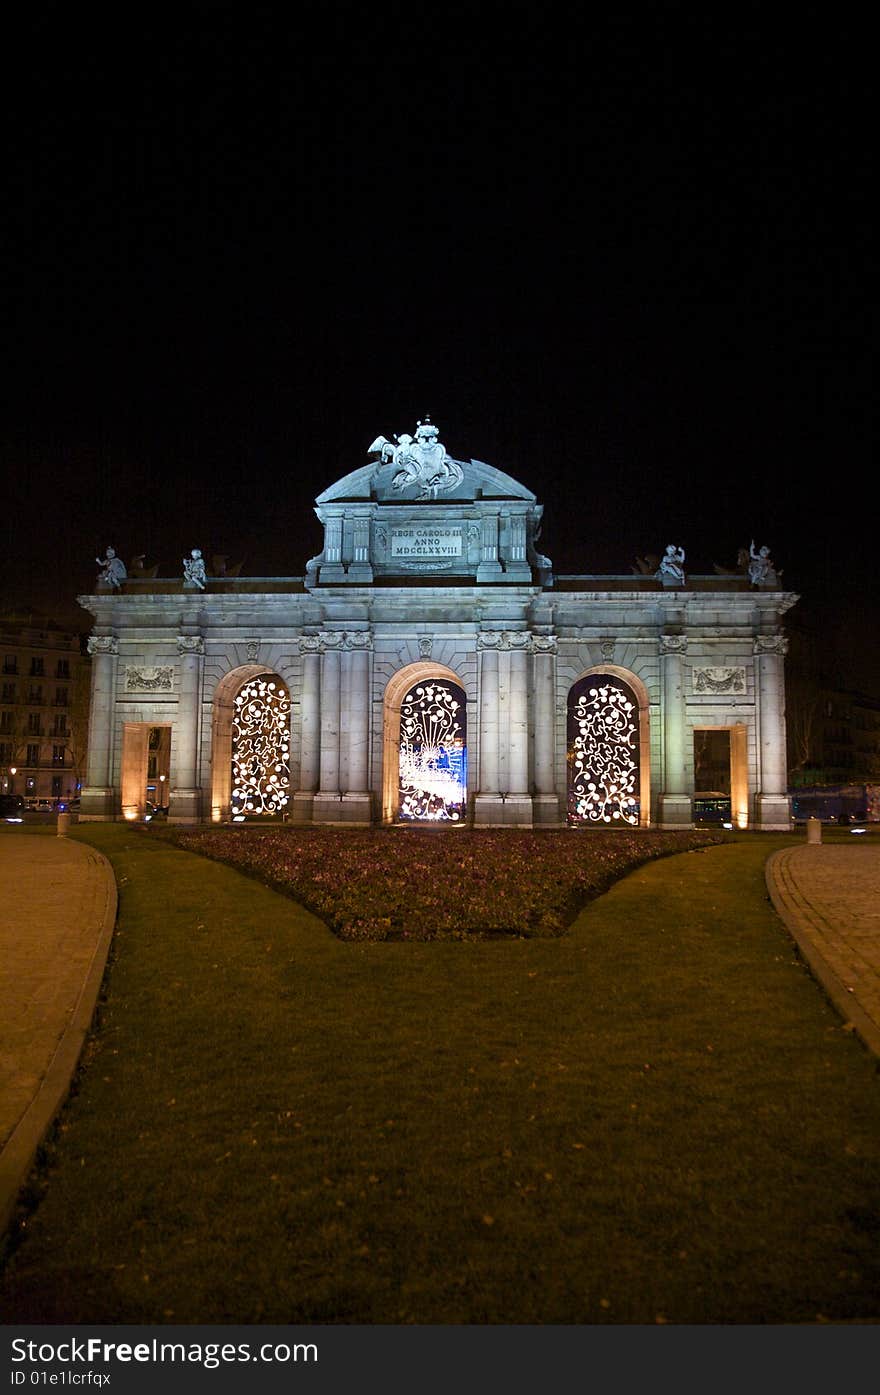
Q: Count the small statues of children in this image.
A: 4